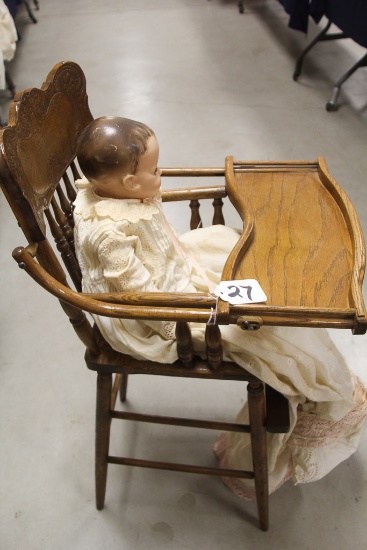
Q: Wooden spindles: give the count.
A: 9